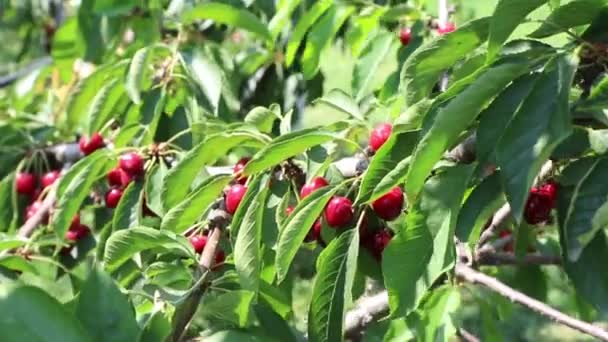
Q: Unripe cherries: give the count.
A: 0